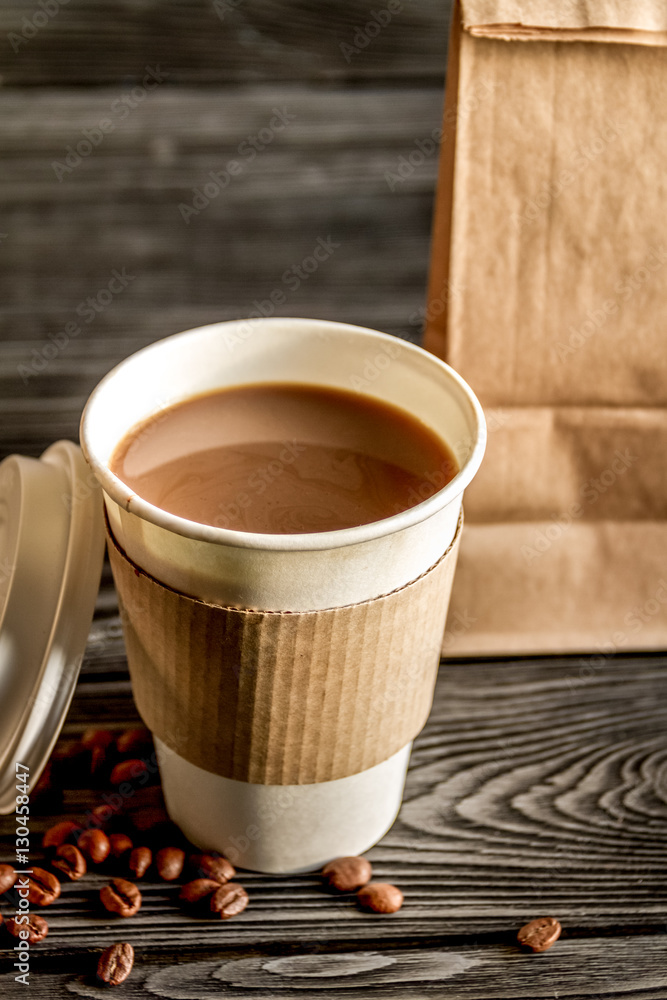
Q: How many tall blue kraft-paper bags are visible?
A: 0